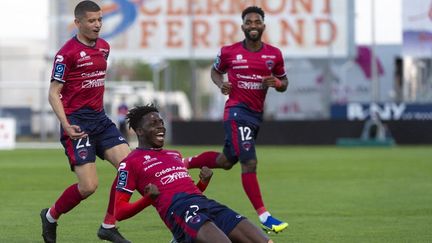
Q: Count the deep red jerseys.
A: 3